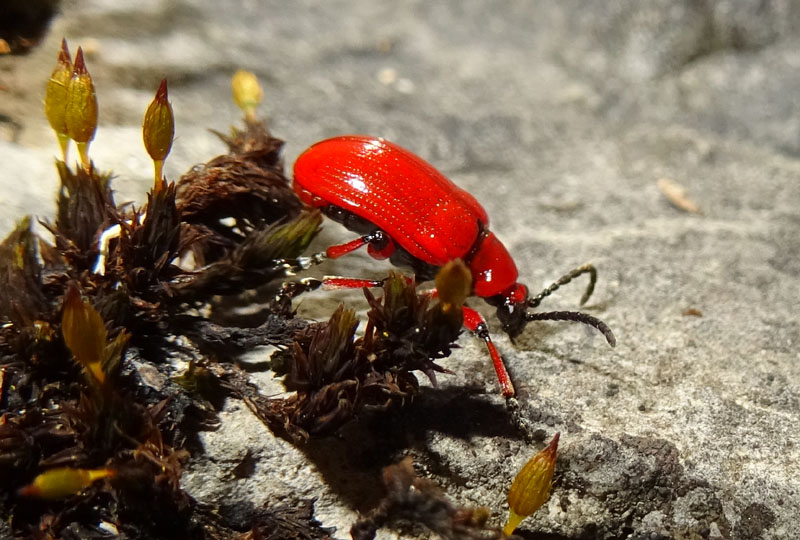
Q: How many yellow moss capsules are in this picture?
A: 8